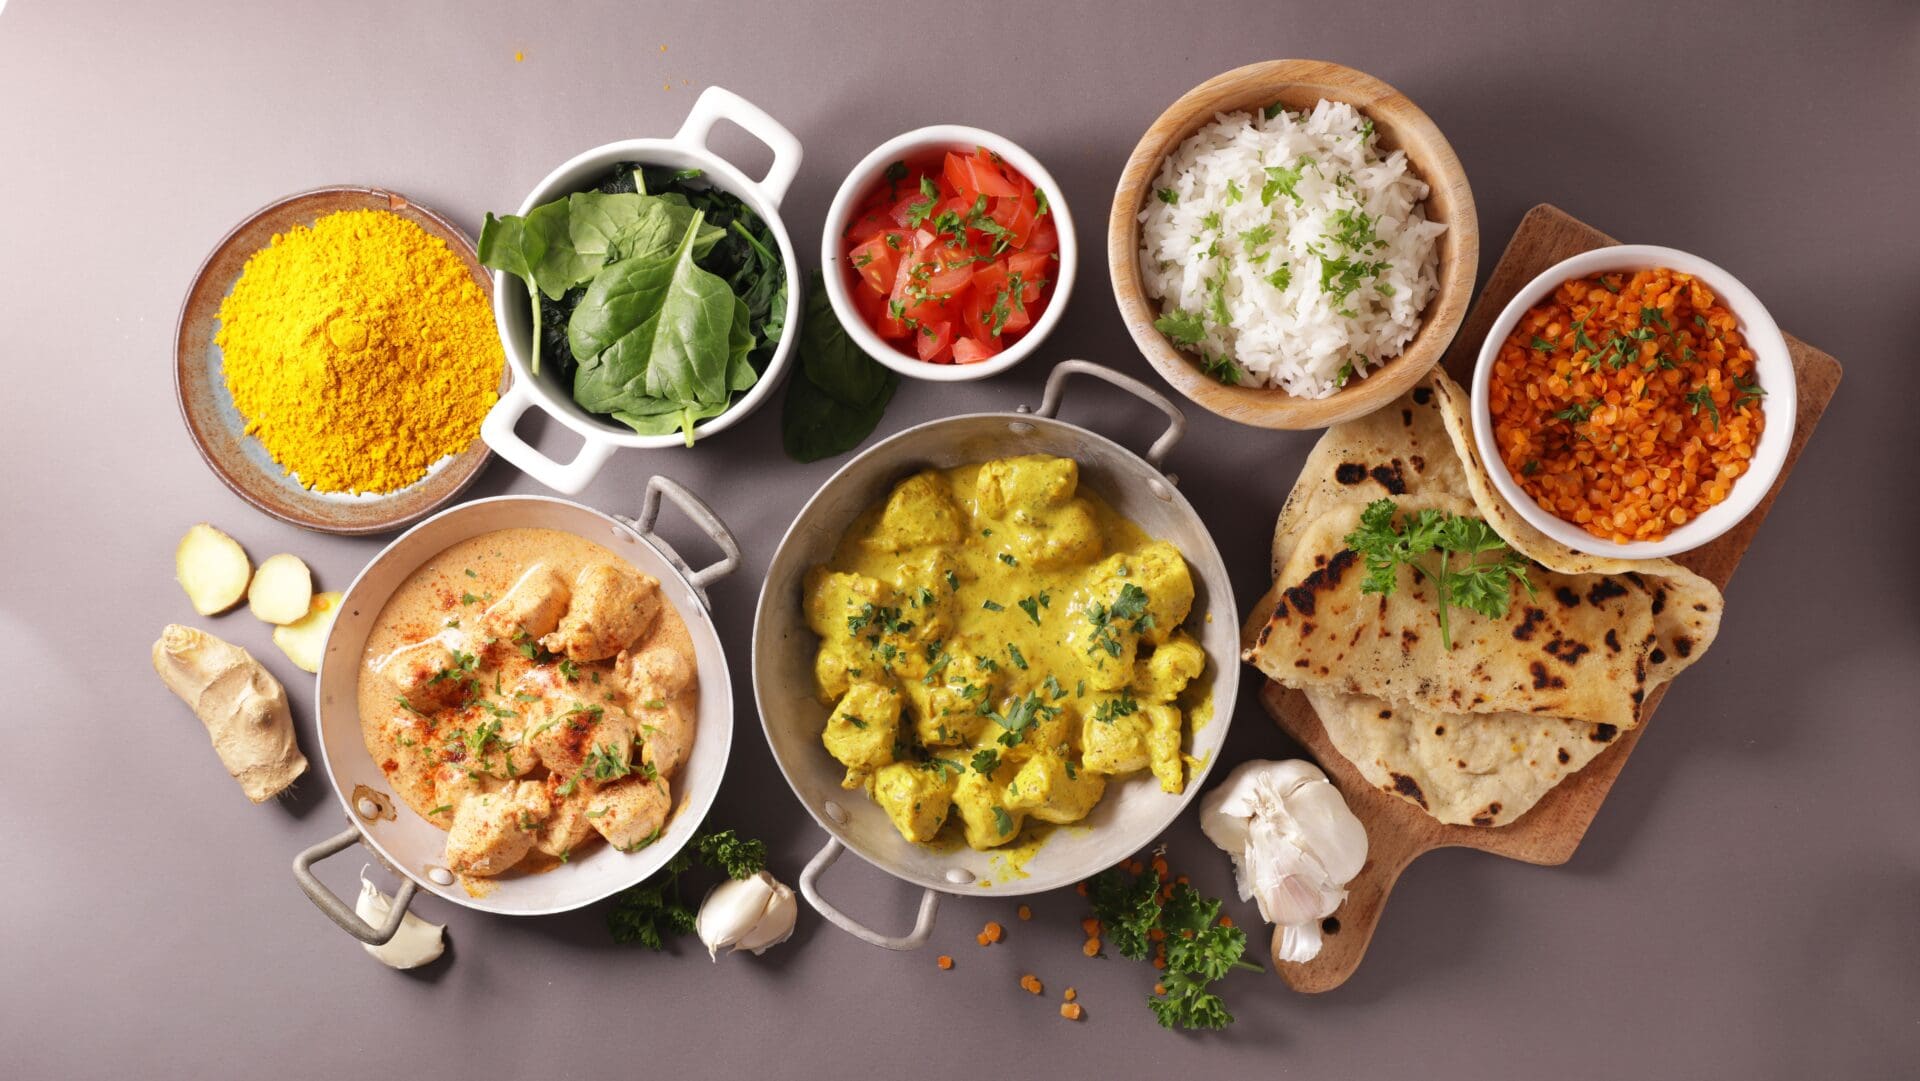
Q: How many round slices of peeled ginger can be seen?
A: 3